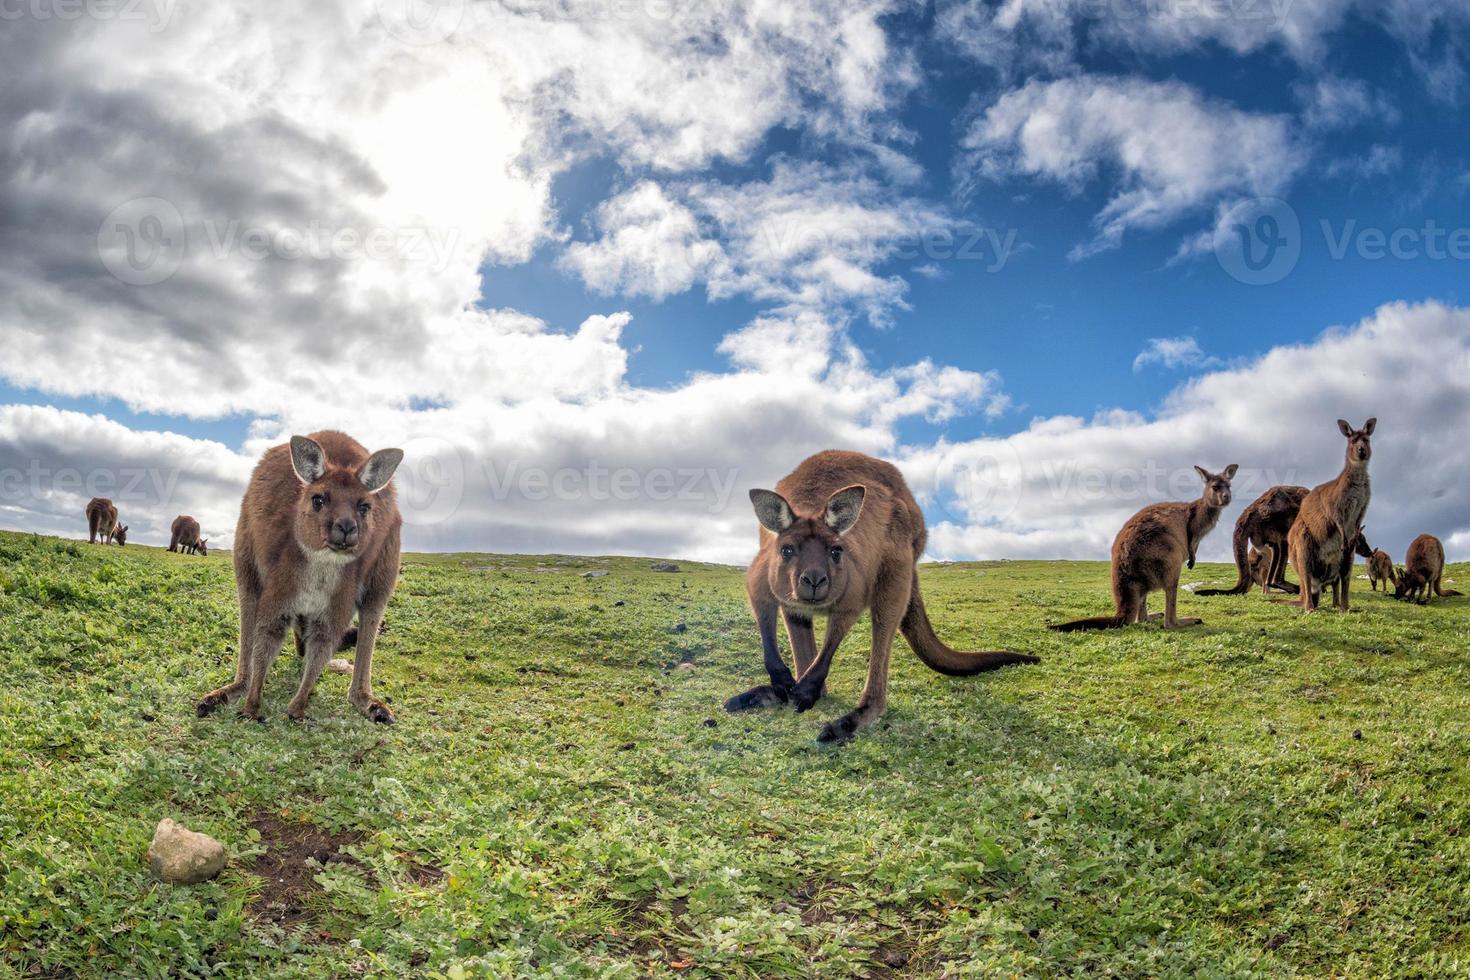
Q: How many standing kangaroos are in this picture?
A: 2